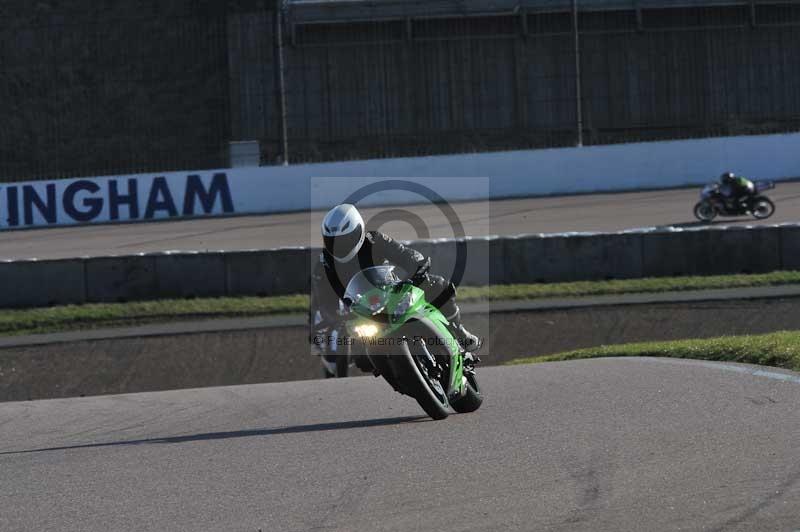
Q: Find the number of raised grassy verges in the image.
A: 2